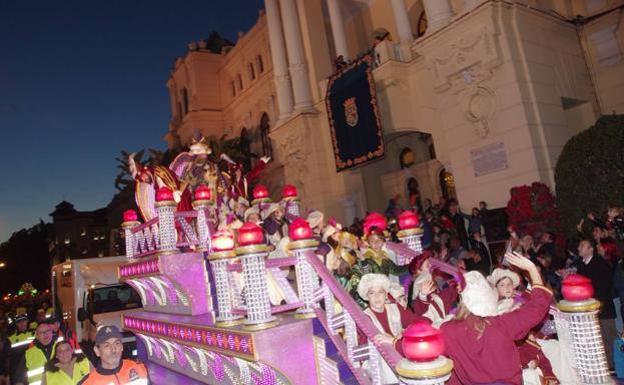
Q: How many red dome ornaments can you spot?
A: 12